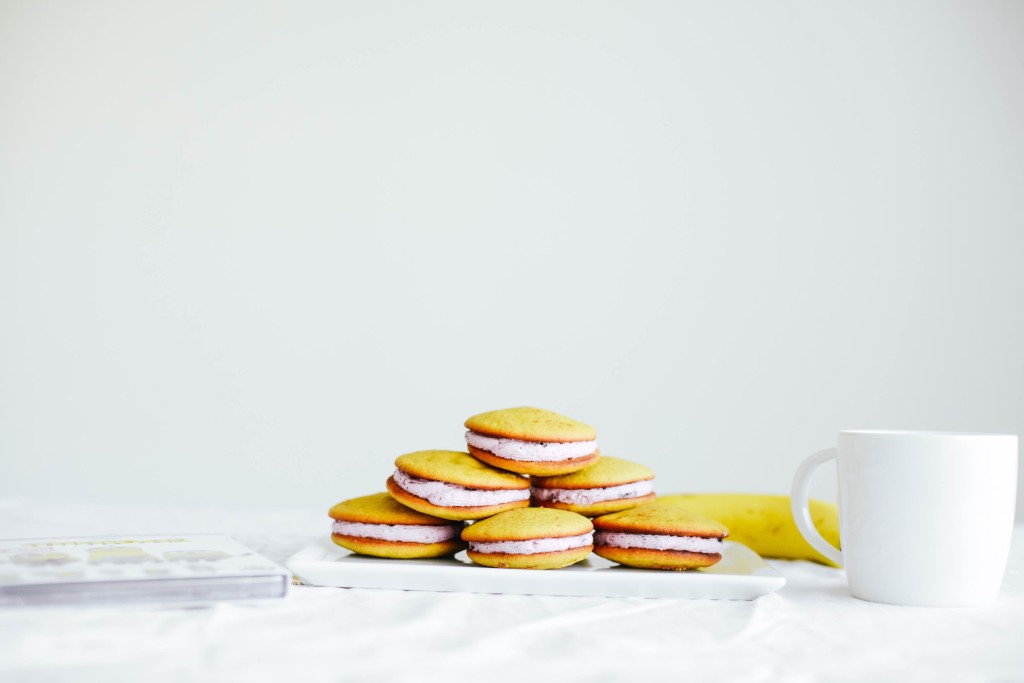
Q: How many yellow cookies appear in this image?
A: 6